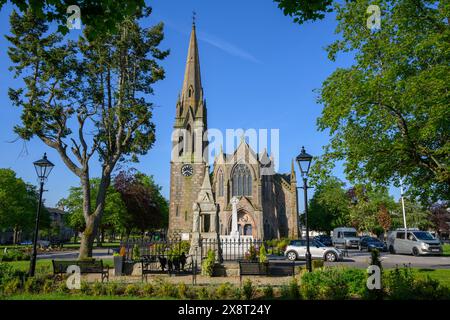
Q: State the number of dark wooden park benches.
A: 3